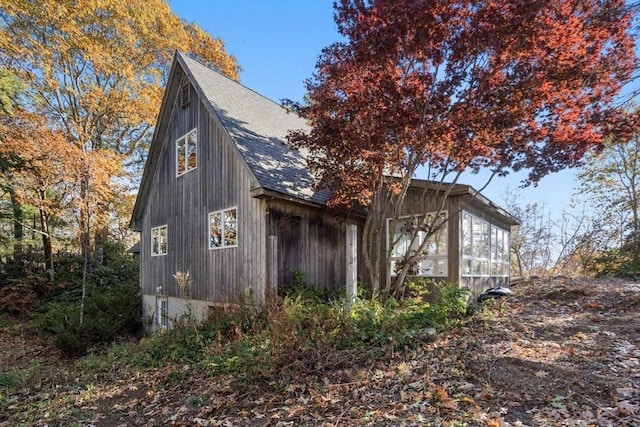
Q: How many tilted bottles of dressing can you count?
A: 0